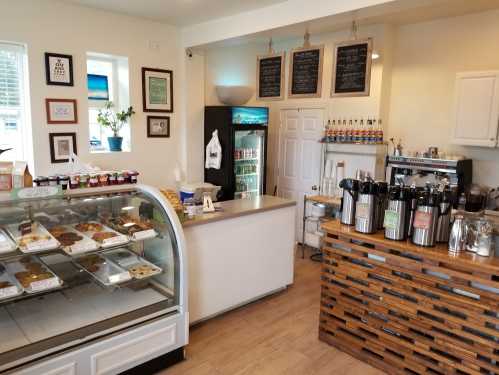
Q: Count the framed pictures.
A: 5